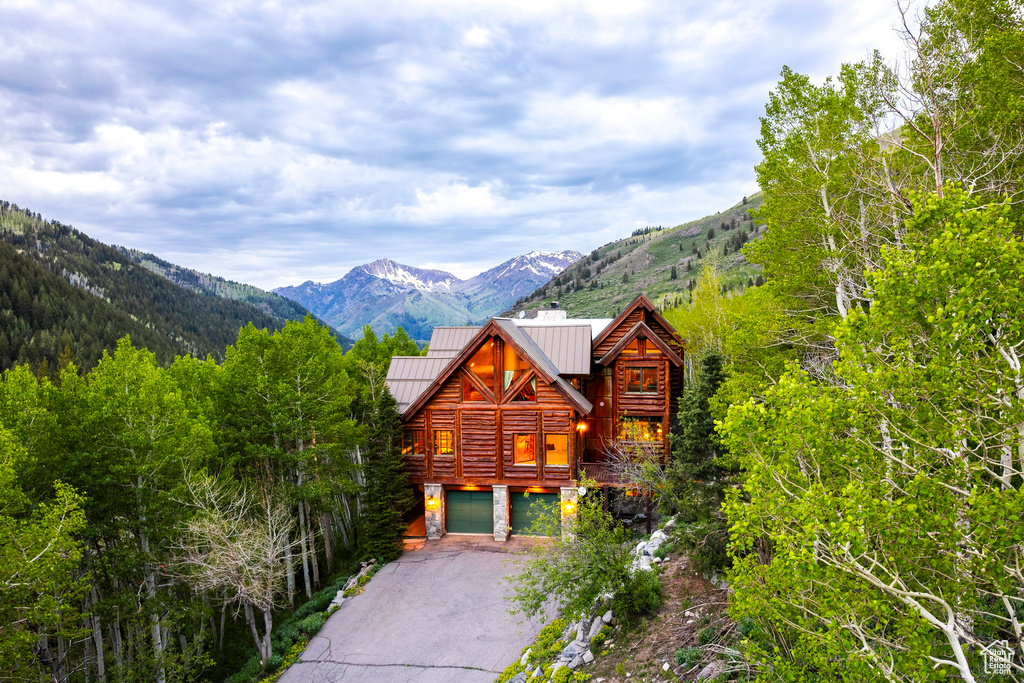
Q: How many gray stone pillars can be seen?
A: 3